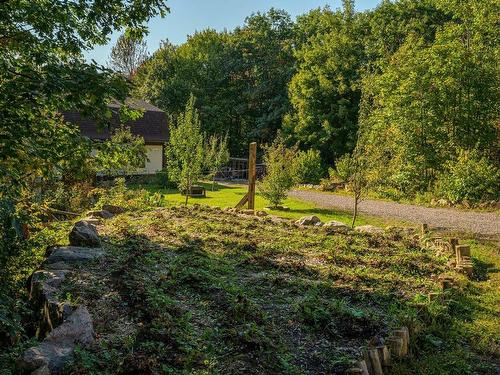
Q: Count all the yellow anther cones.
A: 0